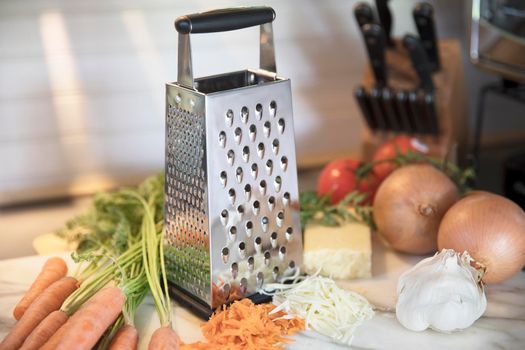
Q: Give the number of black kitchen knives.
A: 11